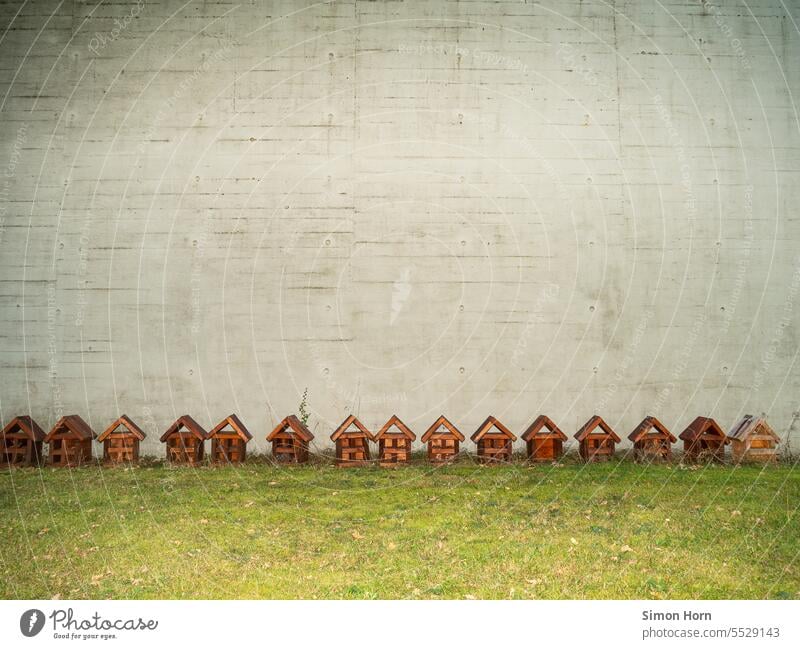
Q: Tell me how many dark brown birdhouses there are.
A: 14